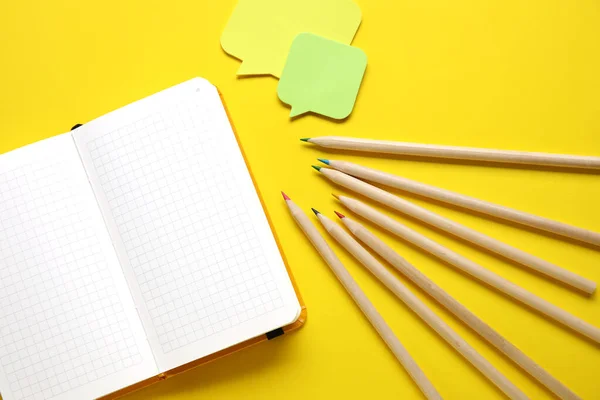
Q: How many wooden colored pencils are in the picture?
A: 7